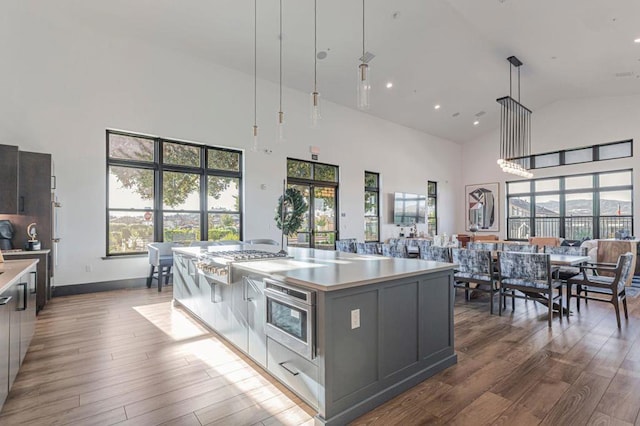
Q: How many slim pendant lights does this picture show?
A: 4